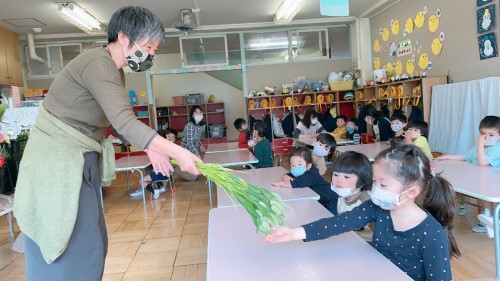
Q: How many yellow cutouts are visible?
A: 12